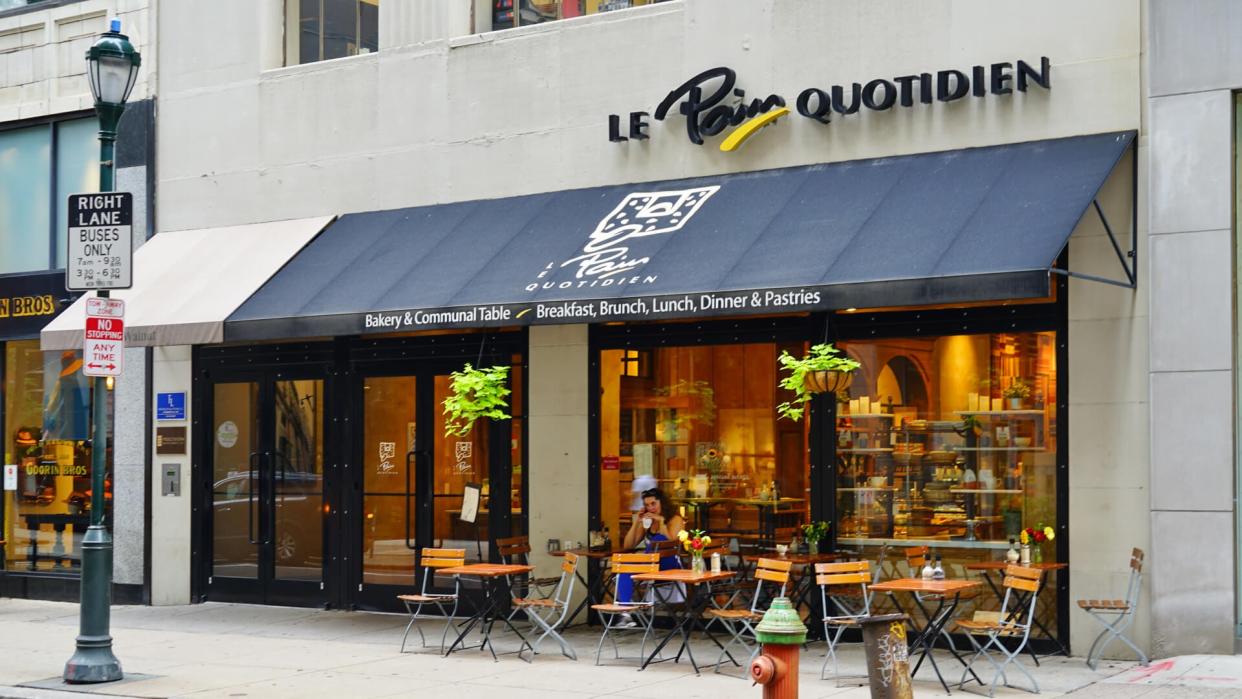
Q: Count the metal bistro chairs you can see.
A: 12